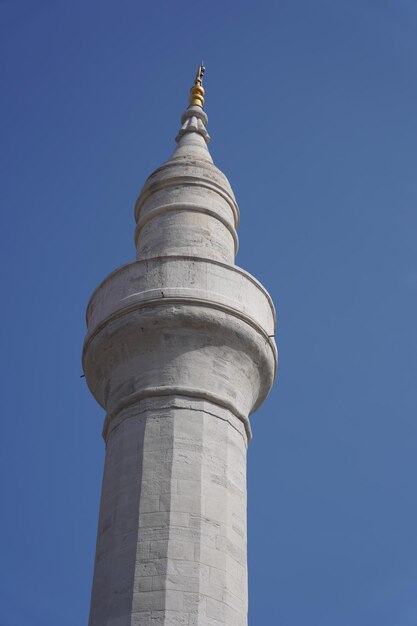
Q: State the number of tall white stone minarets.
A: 1